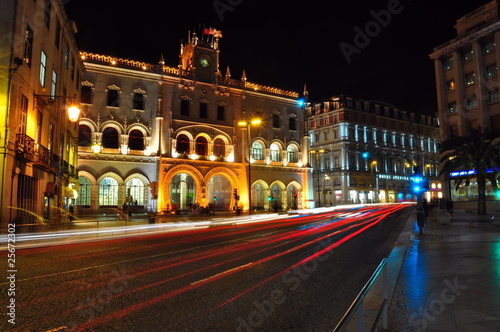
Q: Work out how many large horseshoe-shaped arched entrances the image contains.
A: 2